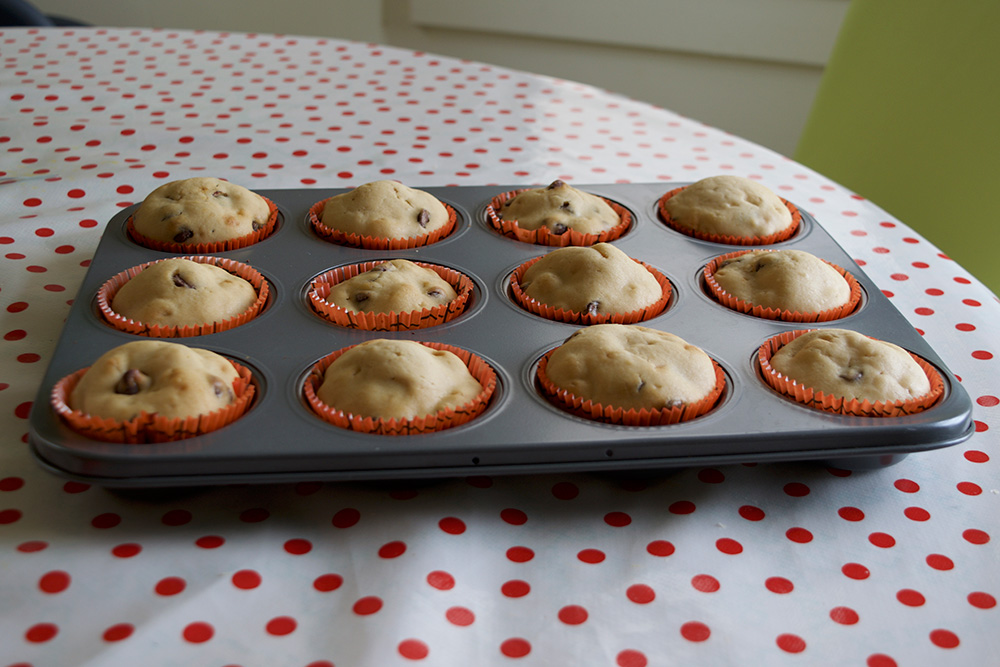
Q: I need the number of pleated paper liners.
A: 12